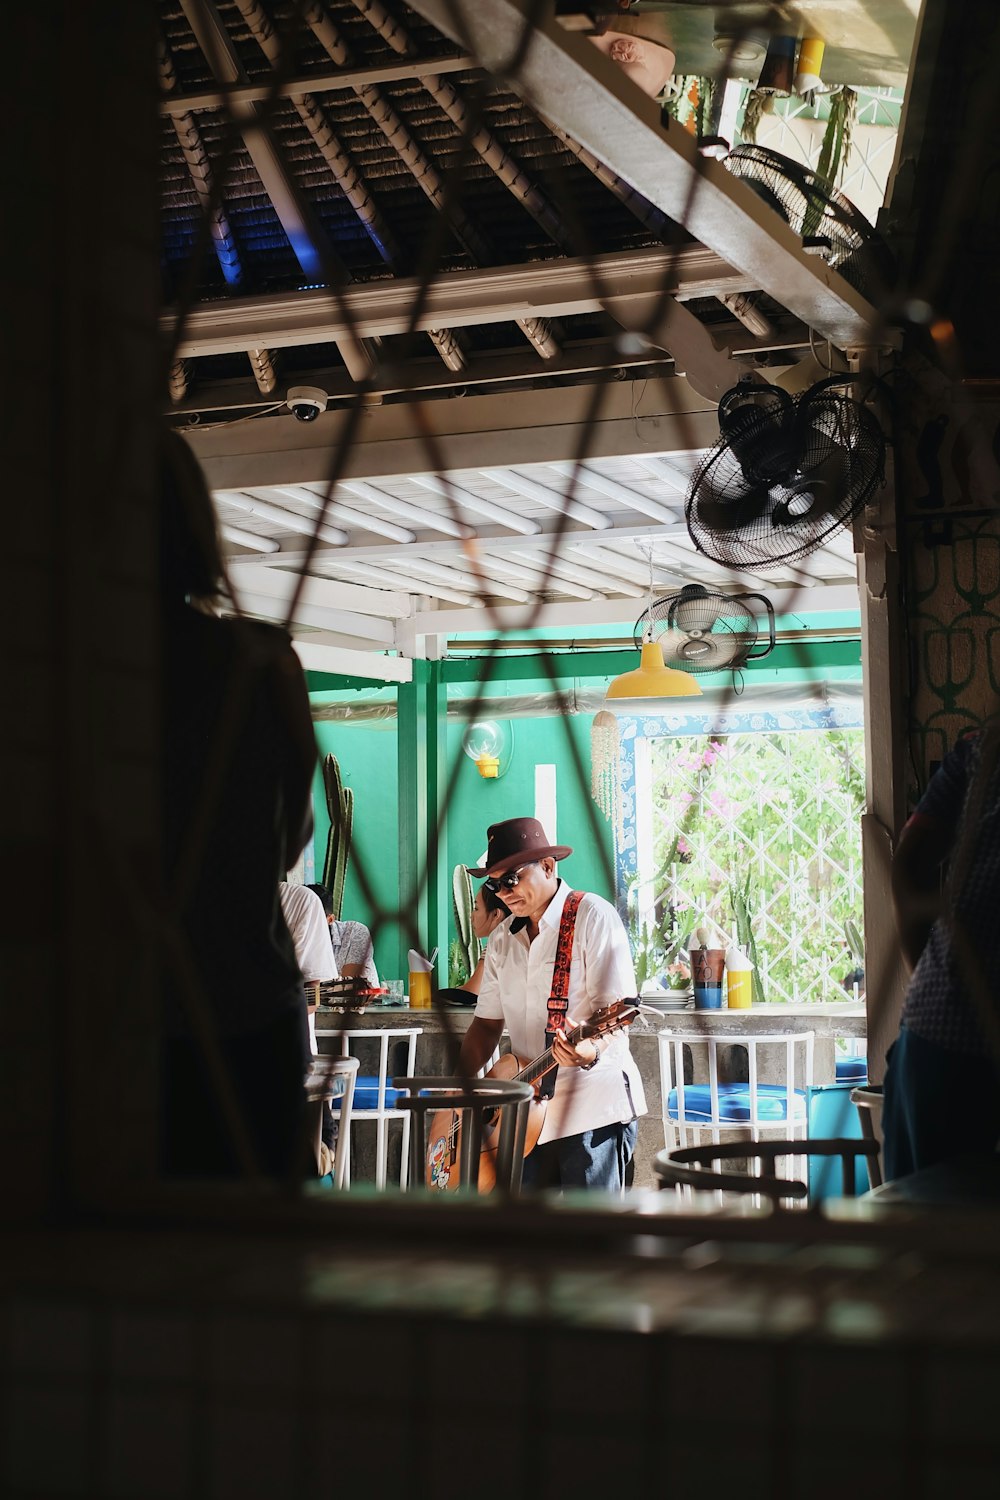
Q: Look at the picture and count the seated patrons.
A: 2